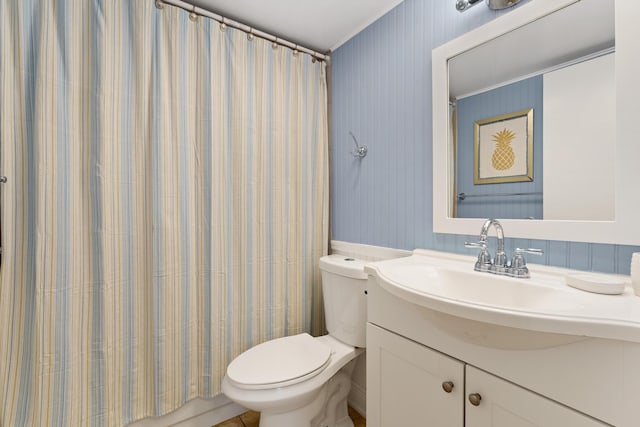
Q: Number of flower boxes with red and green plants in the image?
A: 0